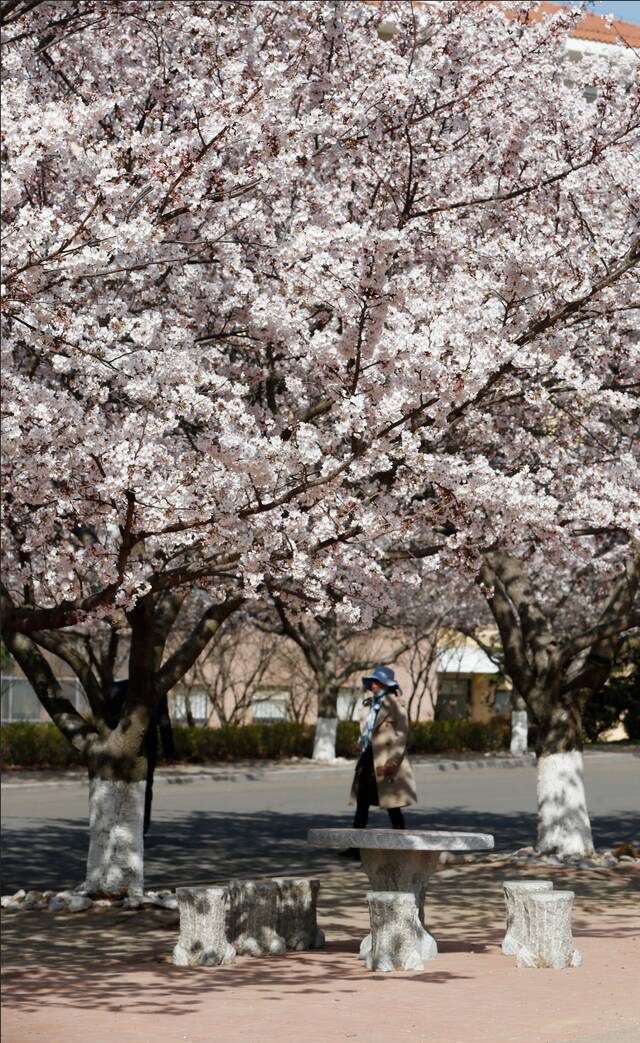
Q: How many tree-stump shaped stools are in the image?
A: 6